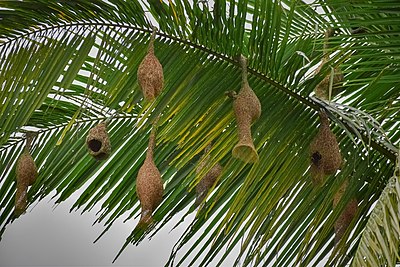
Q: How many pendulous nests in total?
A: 9